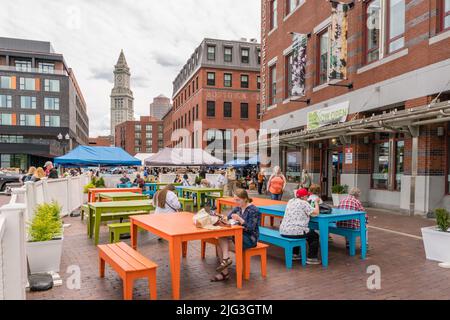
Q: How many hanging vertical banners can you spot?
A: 2